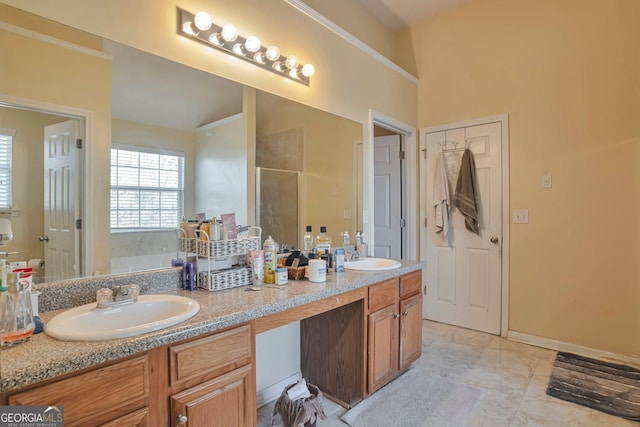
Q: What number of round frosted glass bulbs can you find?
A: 6